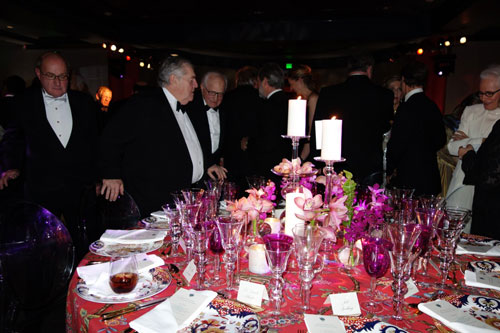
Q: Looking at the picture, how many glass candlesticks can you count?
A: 2